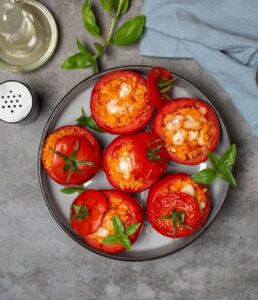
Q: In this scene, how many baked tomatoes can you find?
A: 6